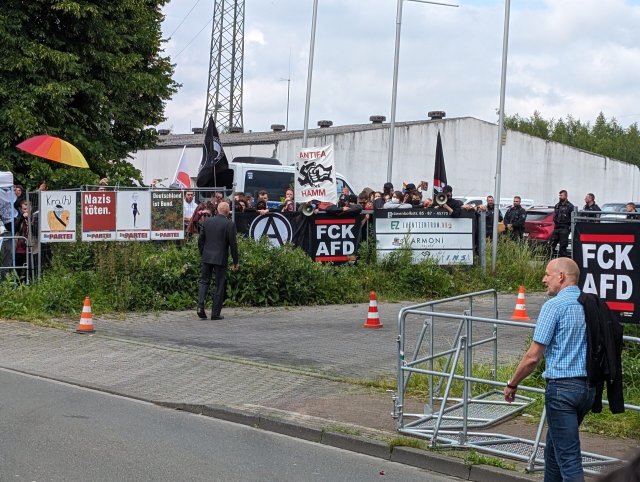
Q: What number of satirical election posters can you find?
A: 4